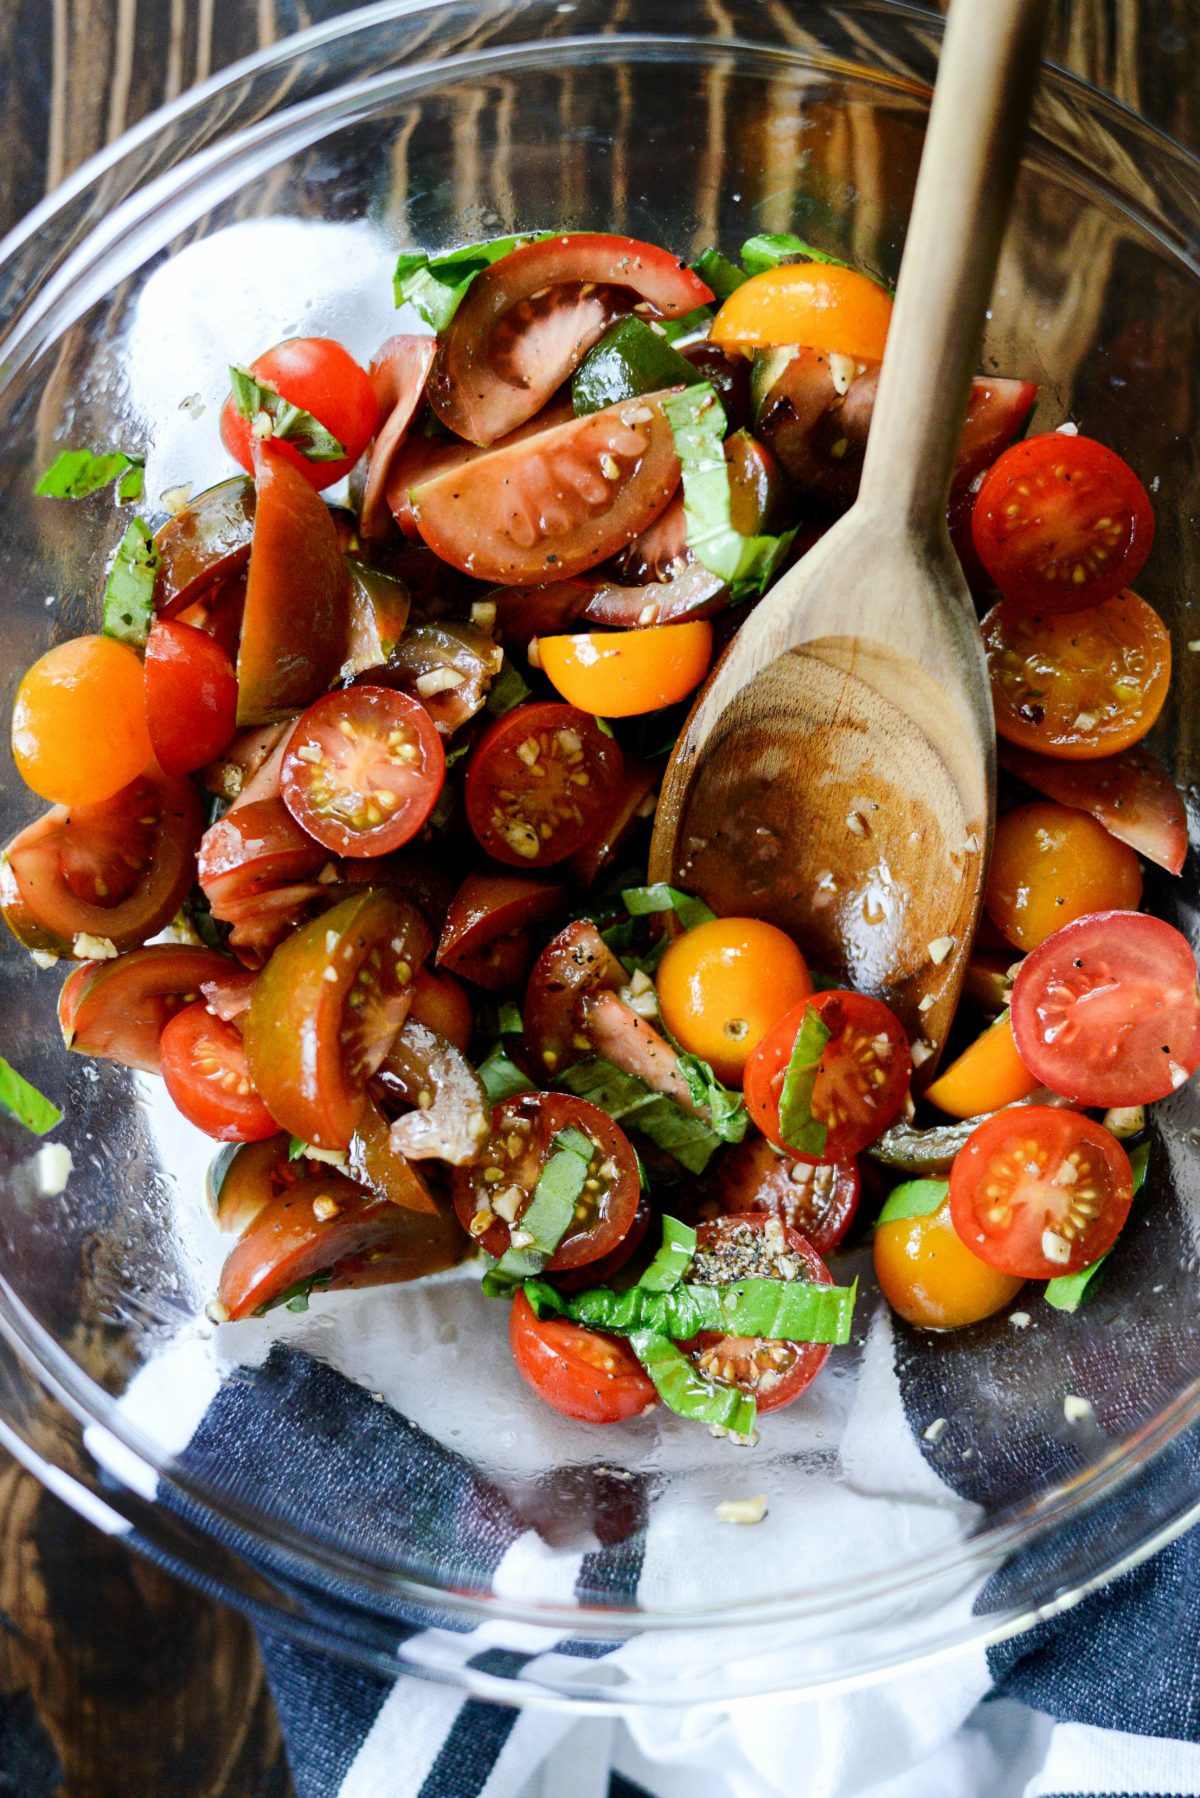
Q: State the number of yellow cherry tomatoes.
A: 8